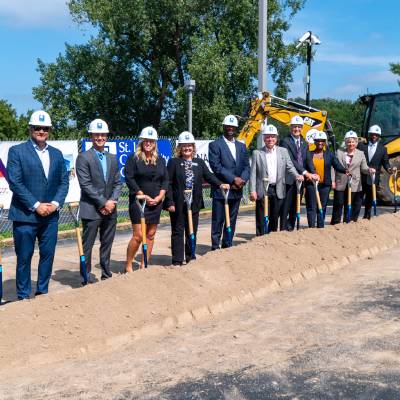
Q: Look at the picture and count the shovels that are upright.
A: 11